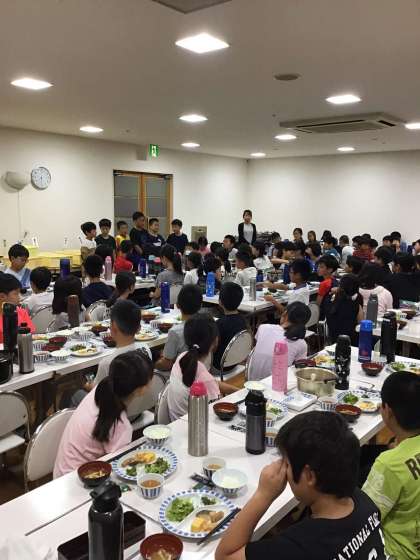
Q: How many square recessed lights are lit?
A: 10